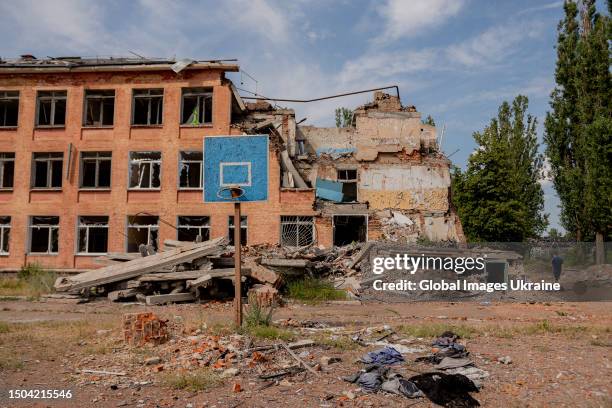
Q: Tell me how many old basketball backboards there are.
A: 1